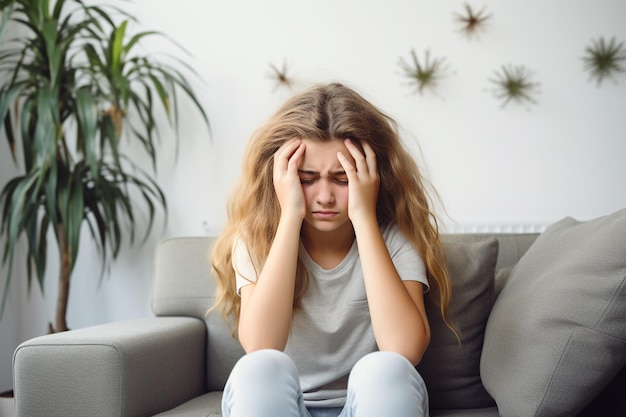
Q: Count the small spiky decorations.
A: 5